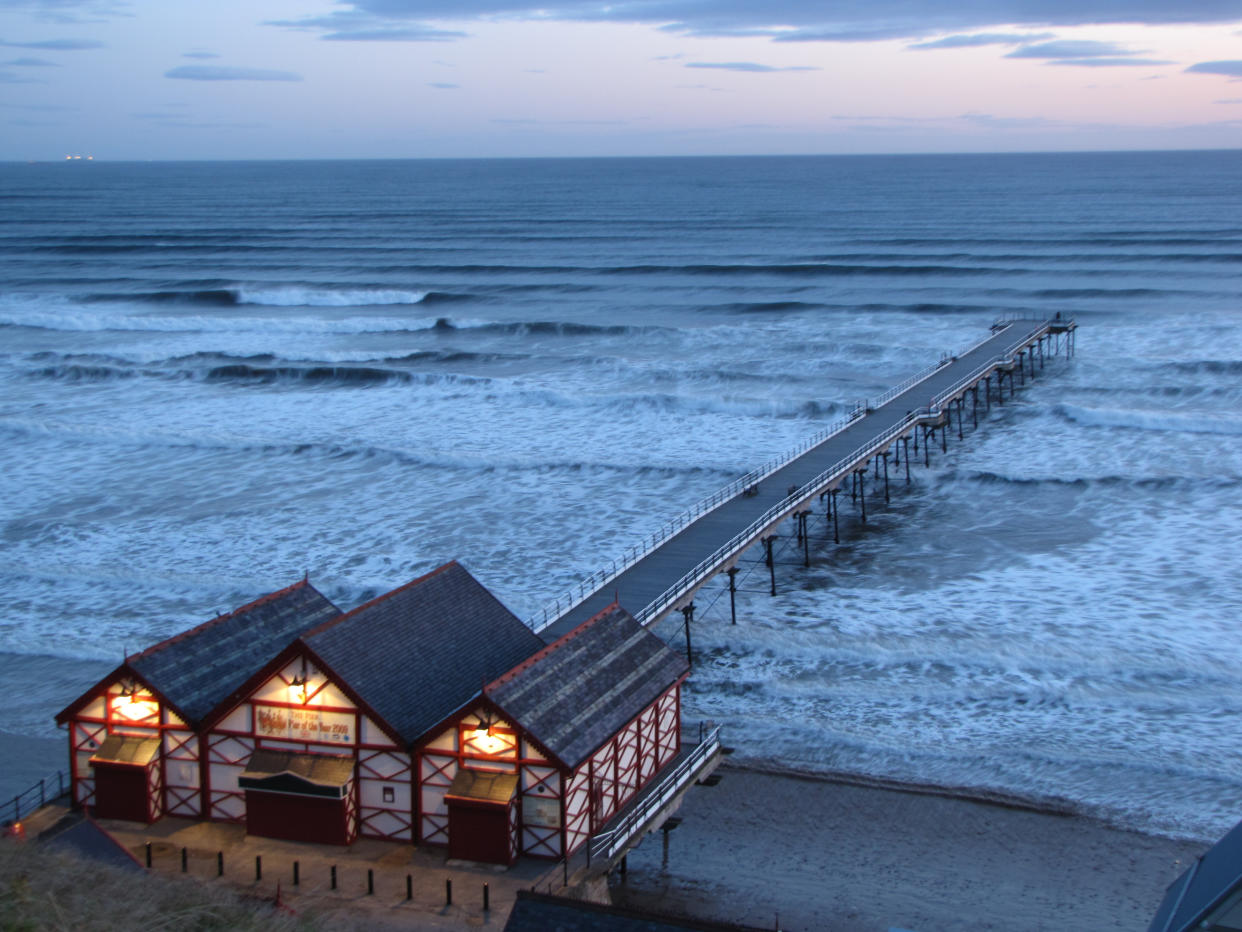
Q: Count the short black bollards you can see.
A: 10